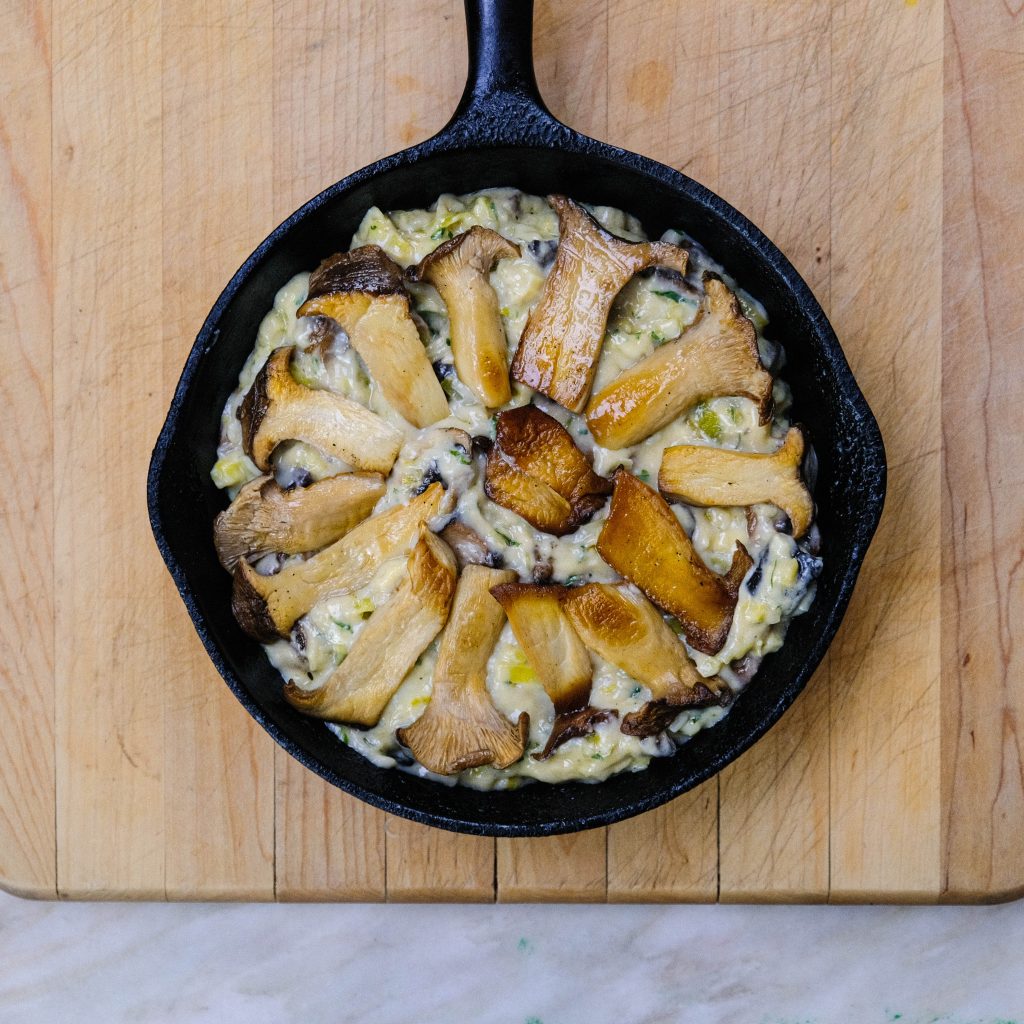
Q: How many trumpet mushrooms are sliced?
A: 14